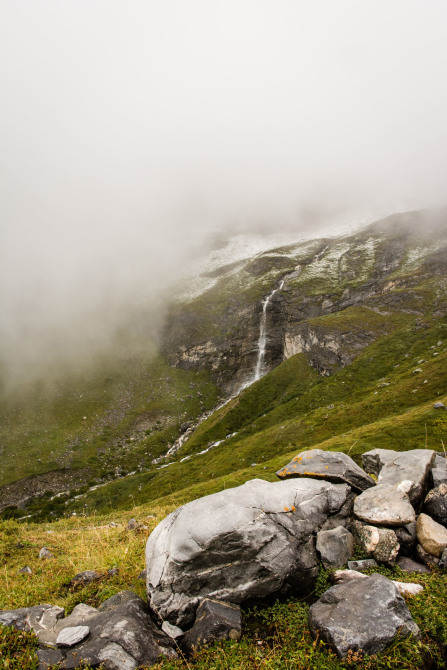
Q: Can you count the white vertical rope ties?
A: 0